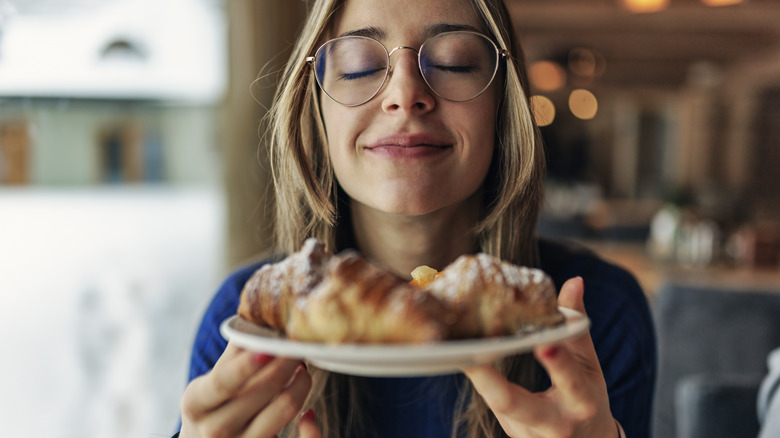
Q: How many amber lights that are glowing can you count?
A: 5